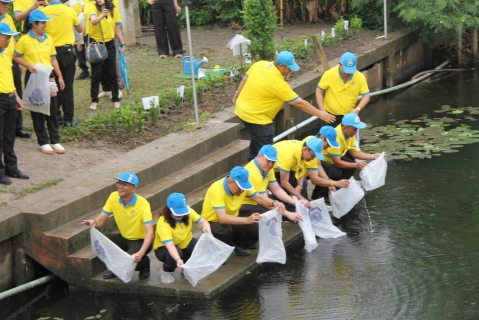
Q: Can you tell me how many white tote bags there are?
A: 8